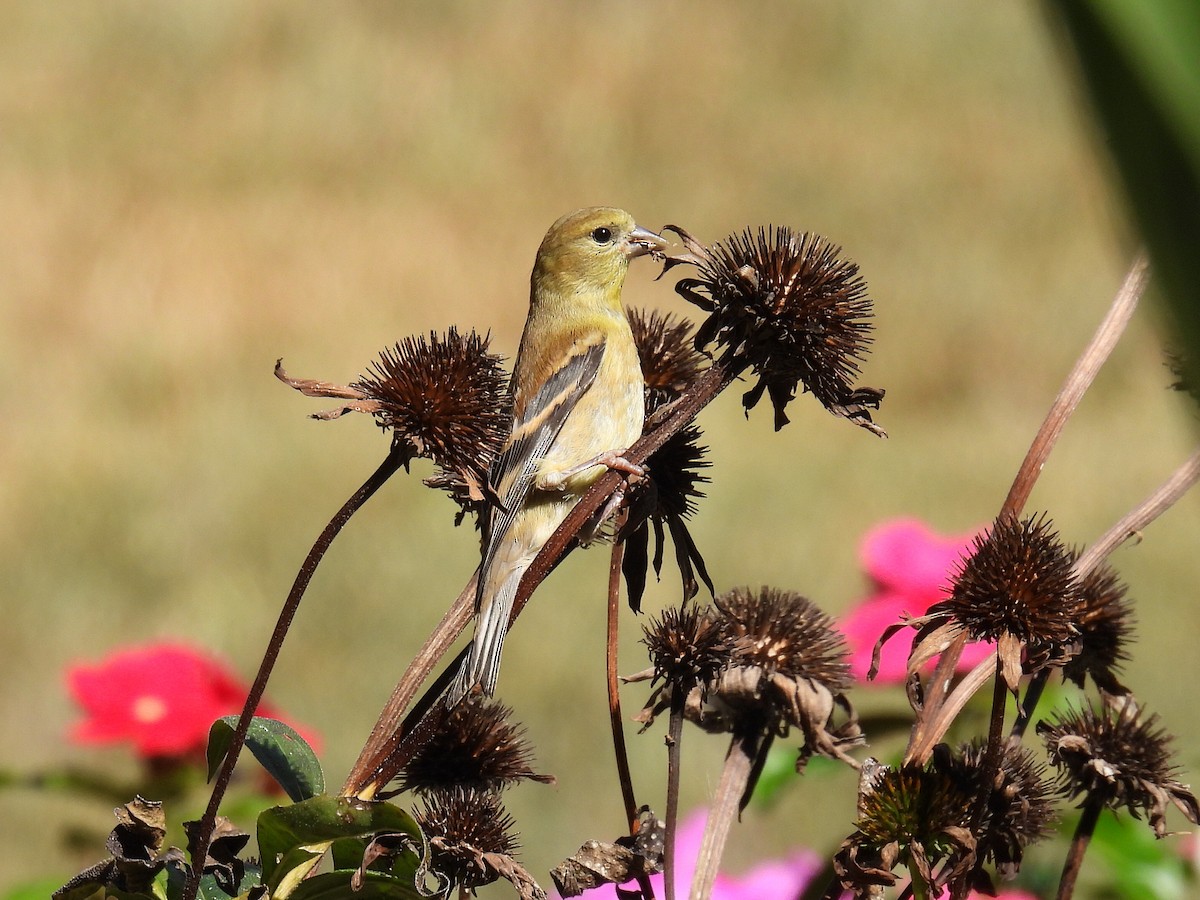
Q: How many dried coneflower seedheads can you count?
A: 13